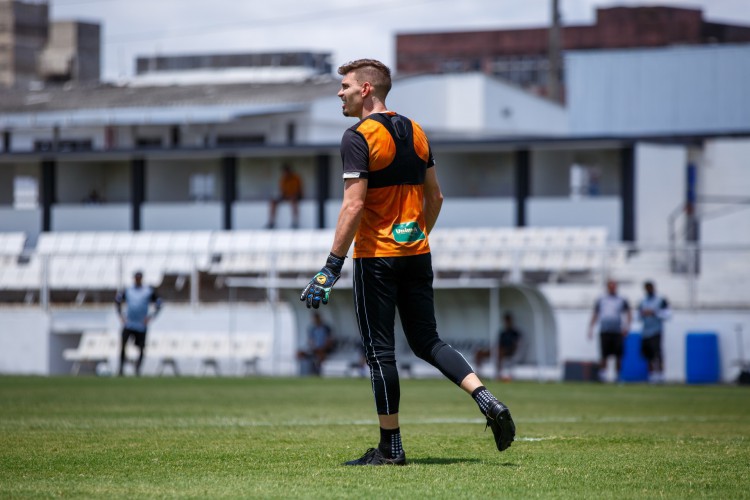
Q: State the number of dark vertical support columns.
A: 6